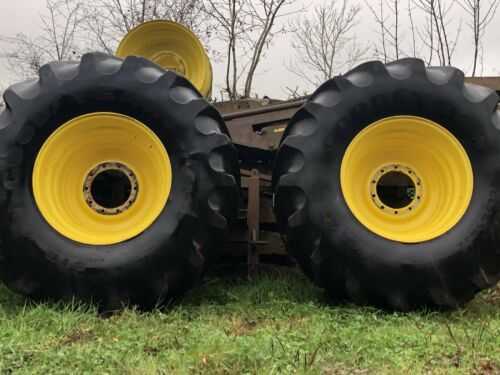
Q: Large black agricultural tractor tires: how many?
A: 2